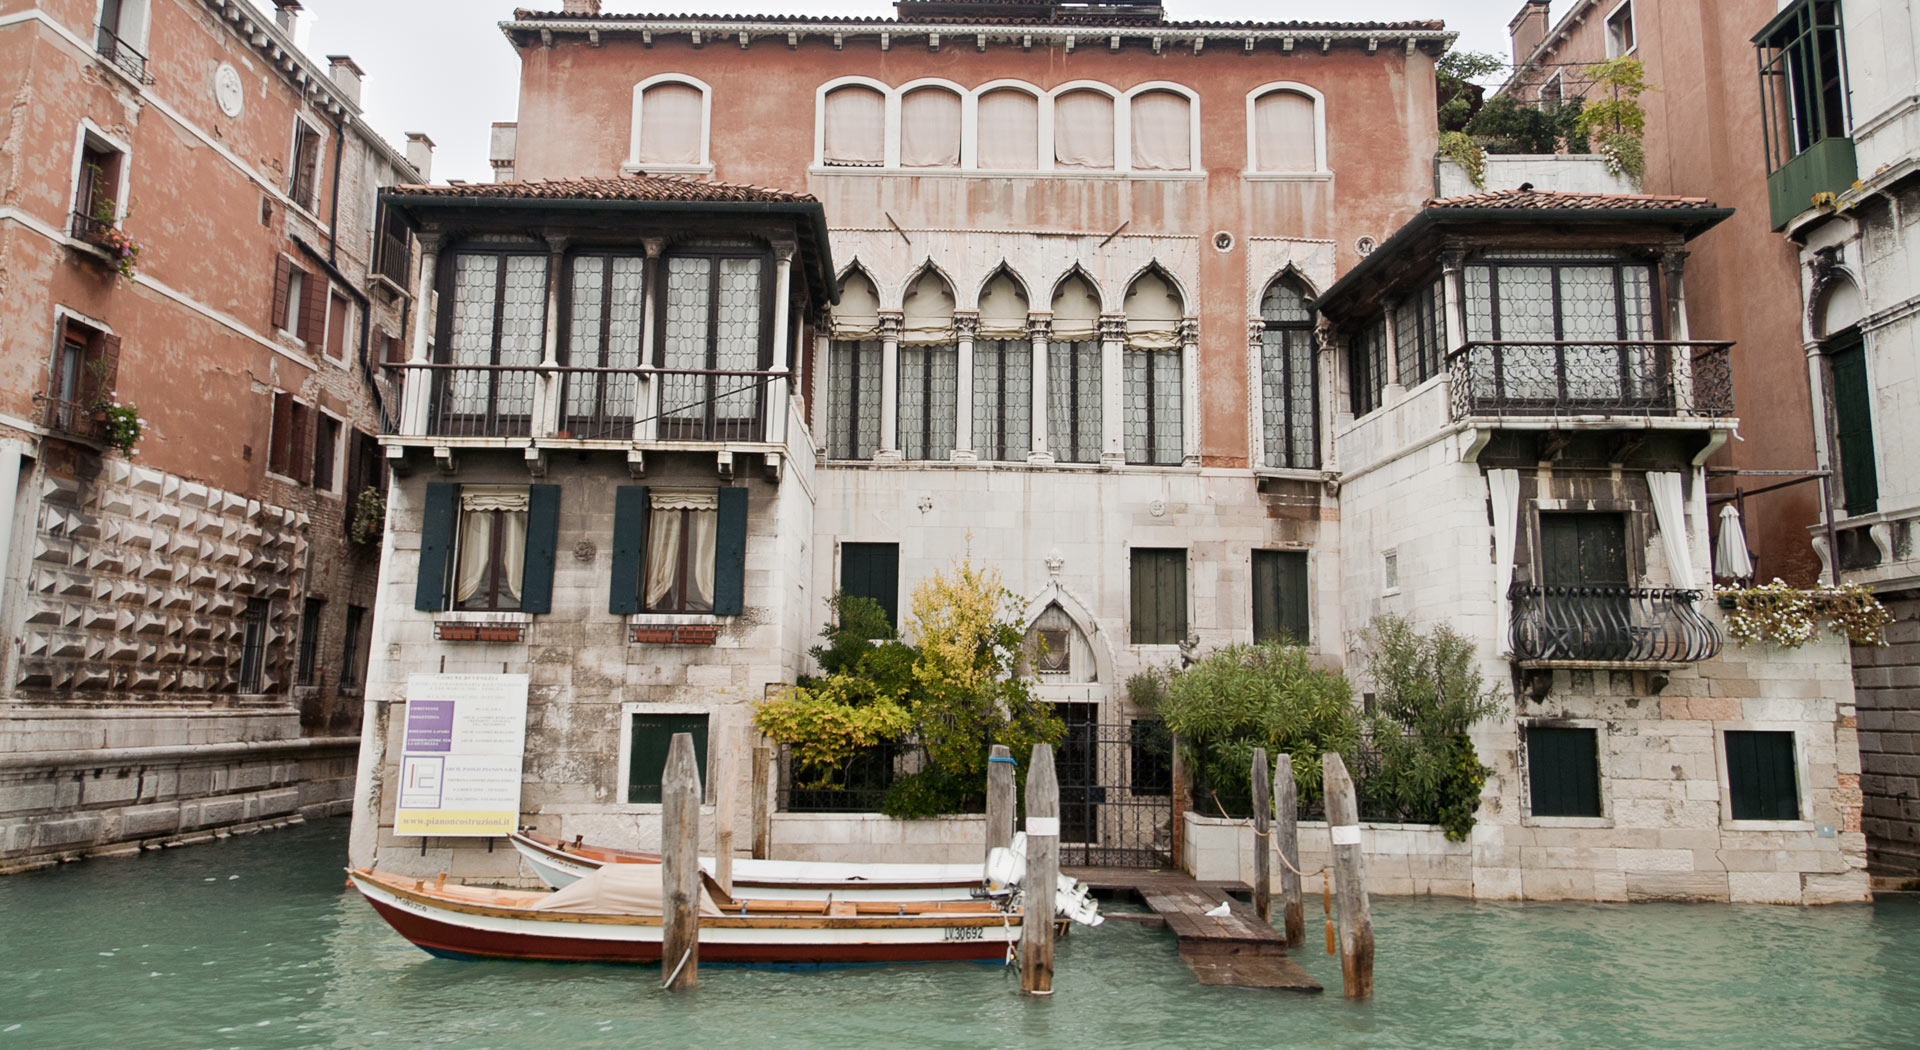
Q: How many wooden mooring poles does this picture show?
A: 8